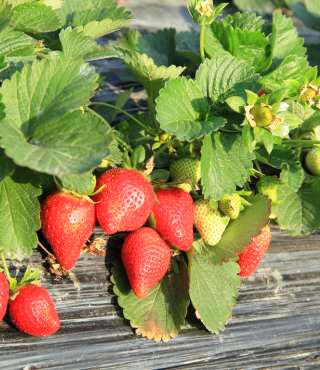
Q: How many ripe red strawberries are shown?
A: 7